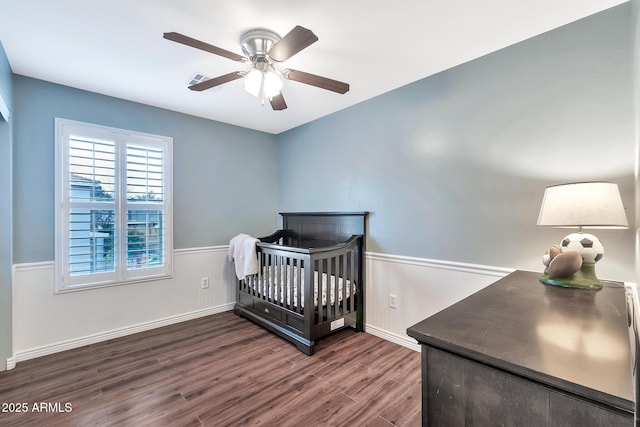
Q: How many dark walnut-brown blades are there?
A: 5